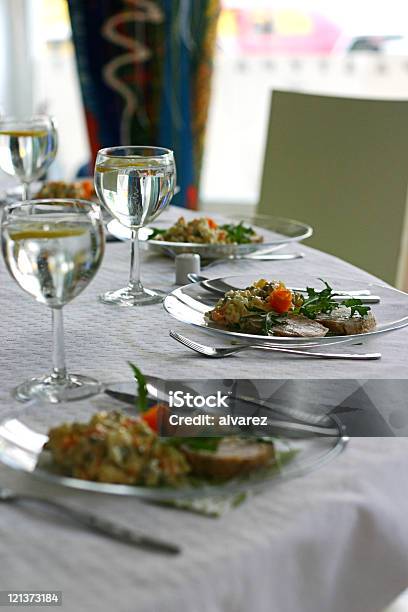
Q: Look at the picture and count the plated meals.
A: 4